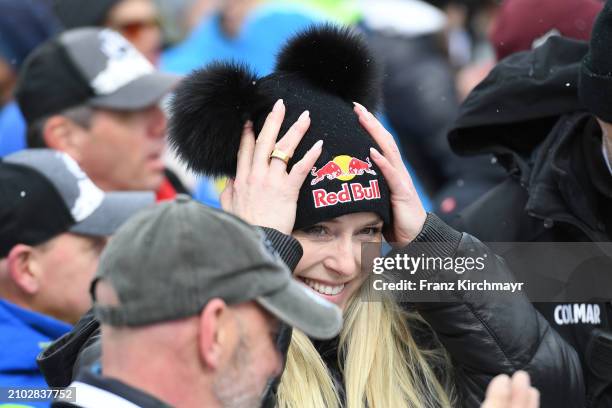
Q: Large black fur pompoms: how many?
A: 2